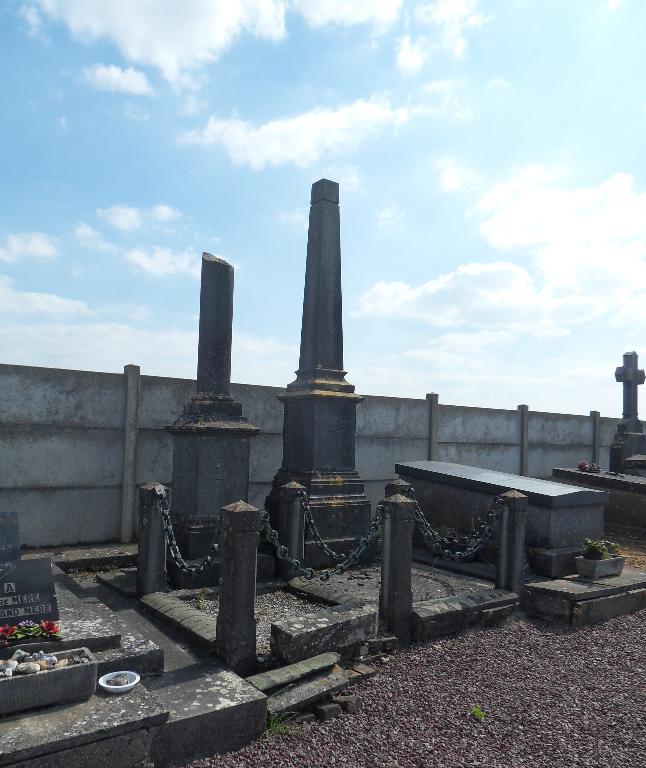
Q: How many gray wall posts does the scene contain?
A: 4